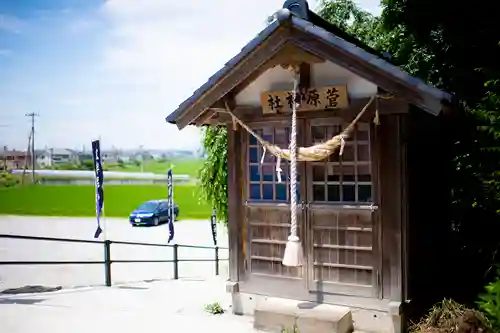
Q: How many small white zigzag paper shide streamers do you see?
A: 3